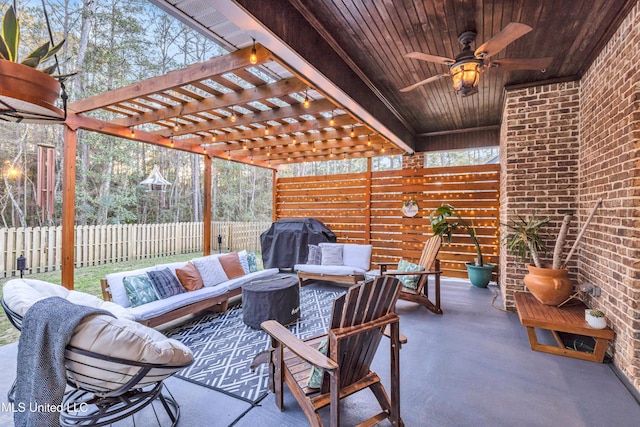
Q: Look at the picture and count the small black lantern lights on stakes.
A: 2